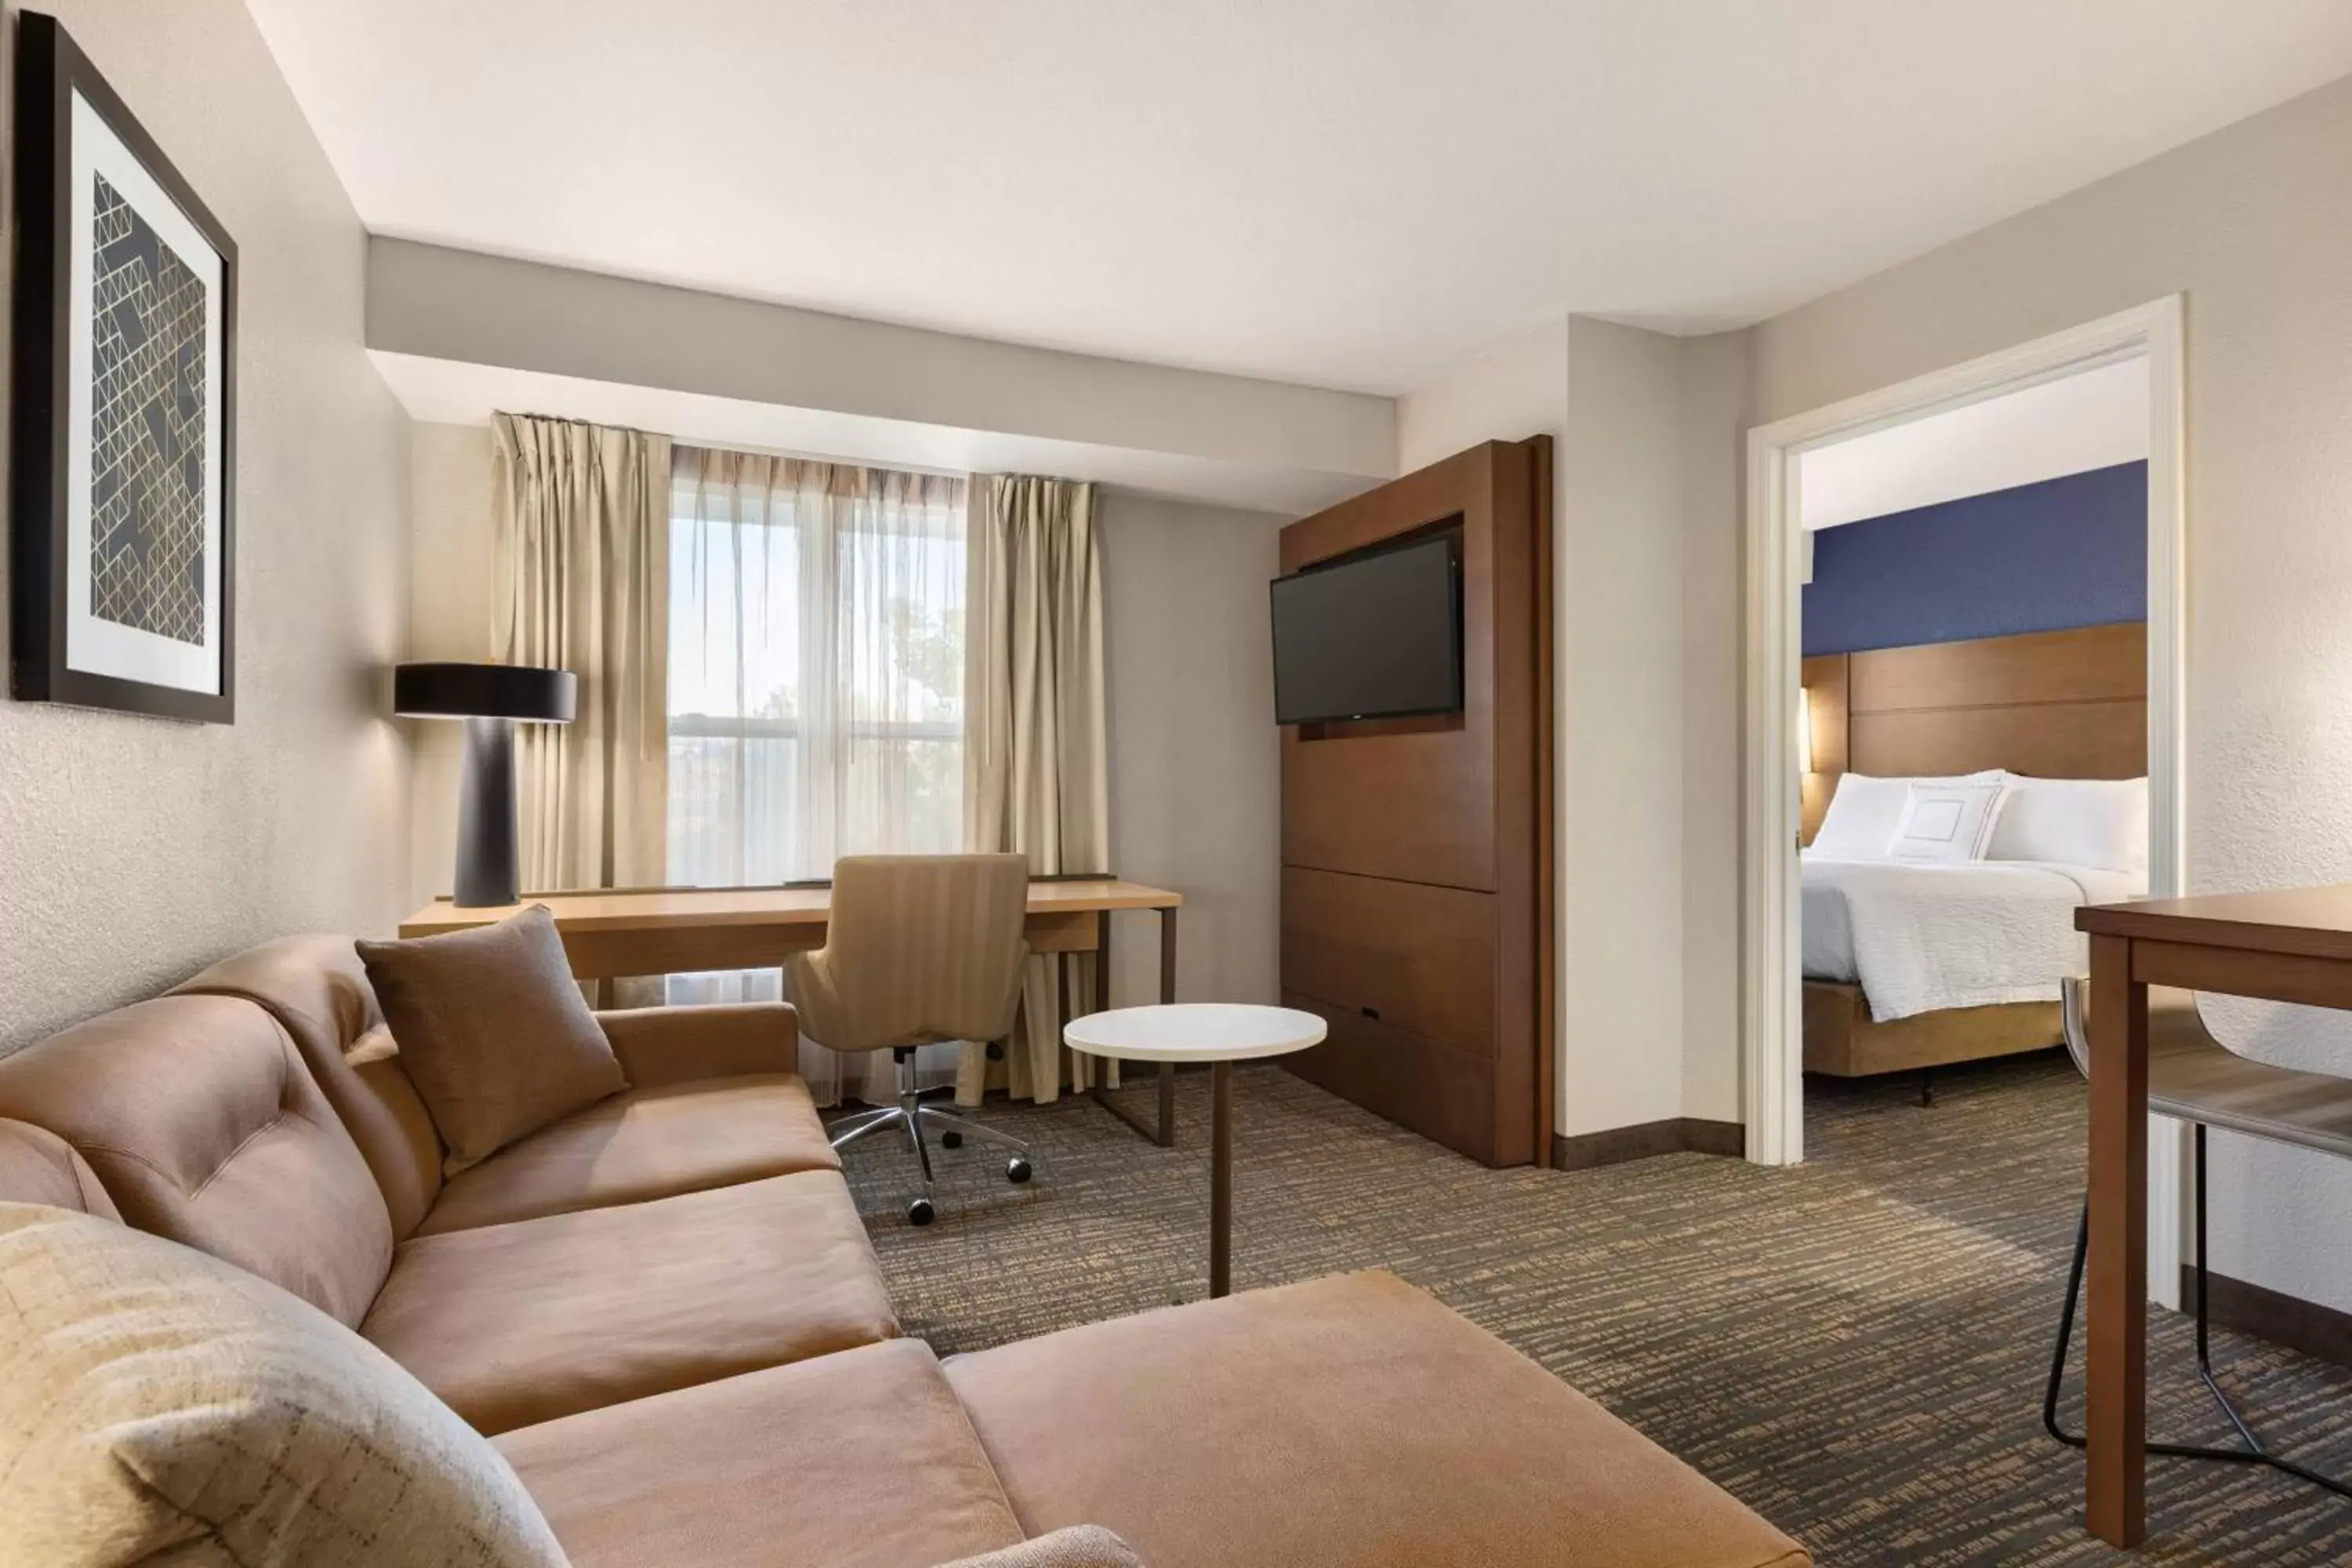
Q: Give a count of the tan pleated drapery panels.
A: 2